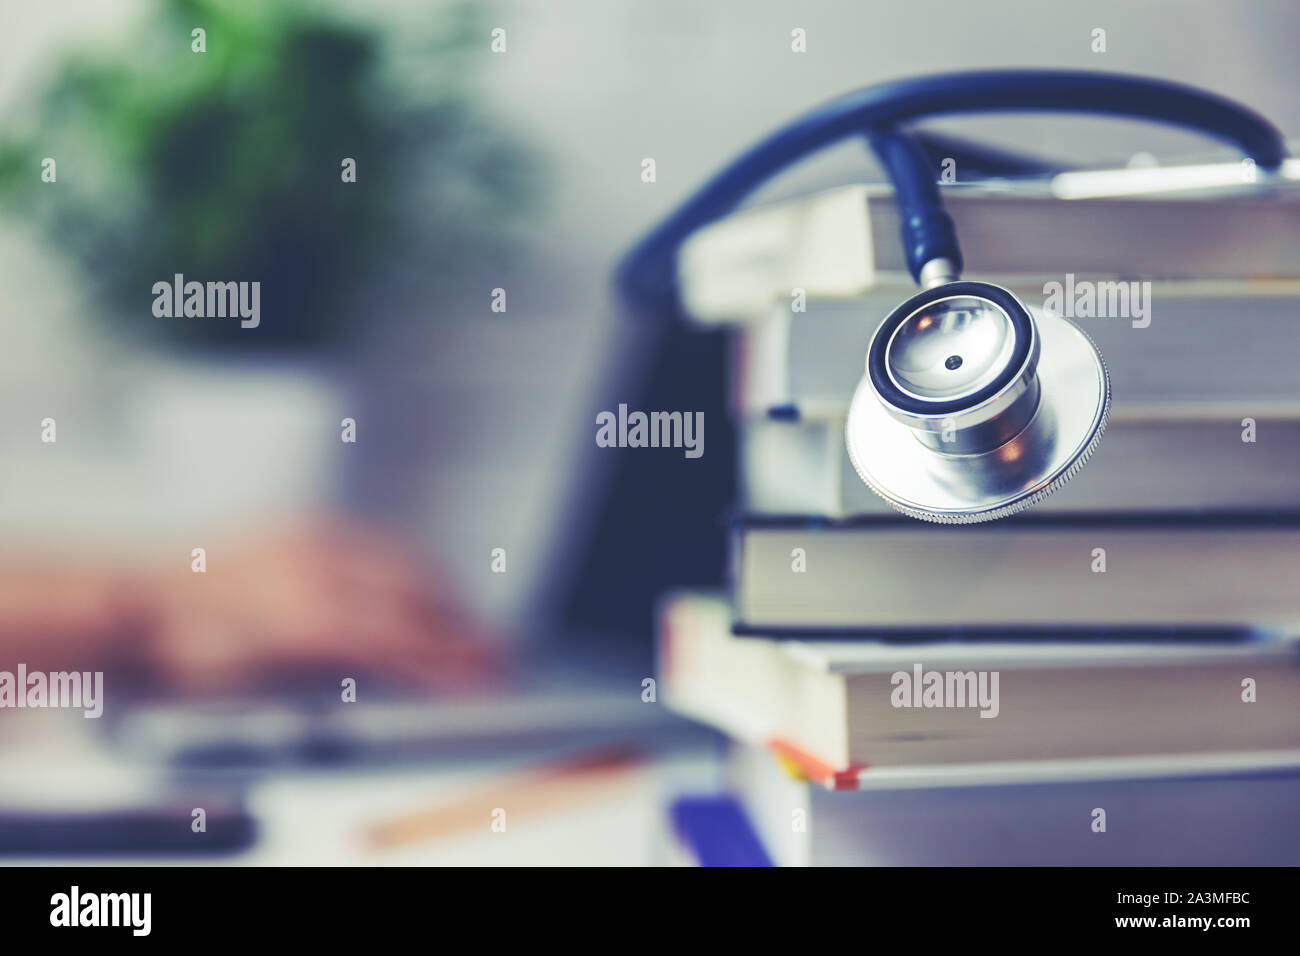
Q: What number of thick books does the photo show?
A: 6